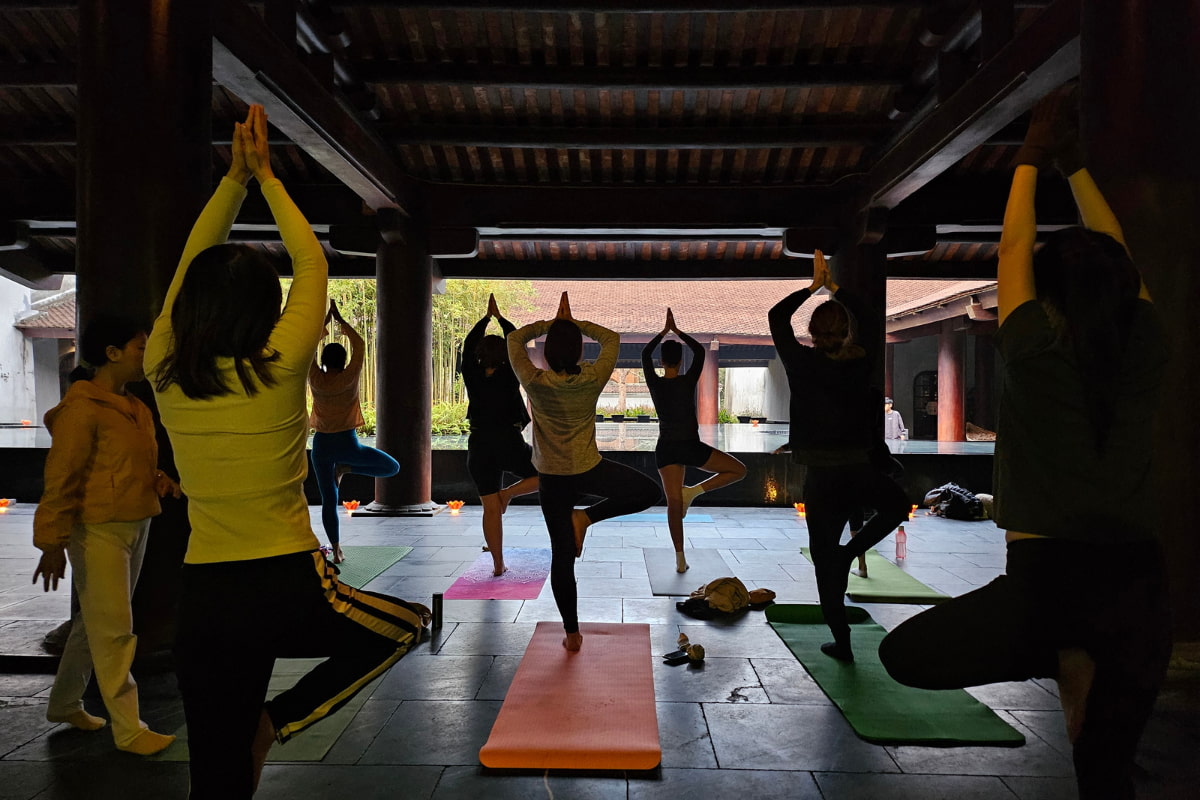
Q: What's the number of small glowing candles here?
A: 5